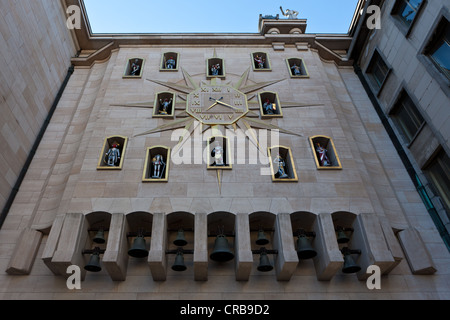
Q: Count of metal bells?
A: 11